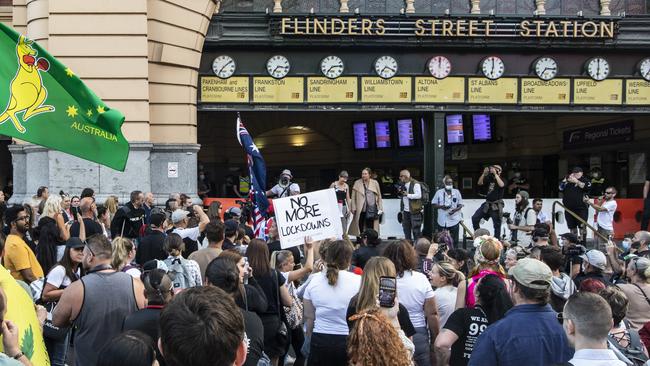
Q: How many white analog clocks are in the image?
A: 9